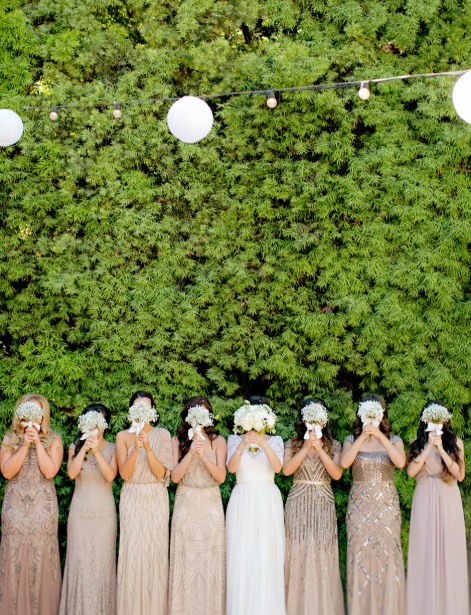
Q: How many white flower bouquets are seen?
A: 8